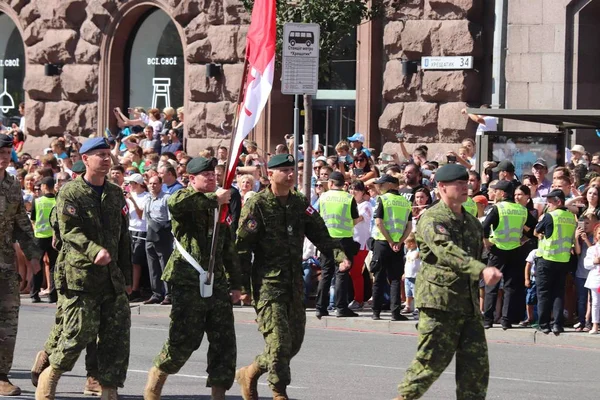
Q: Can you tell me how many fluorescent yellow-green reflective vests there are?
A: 6